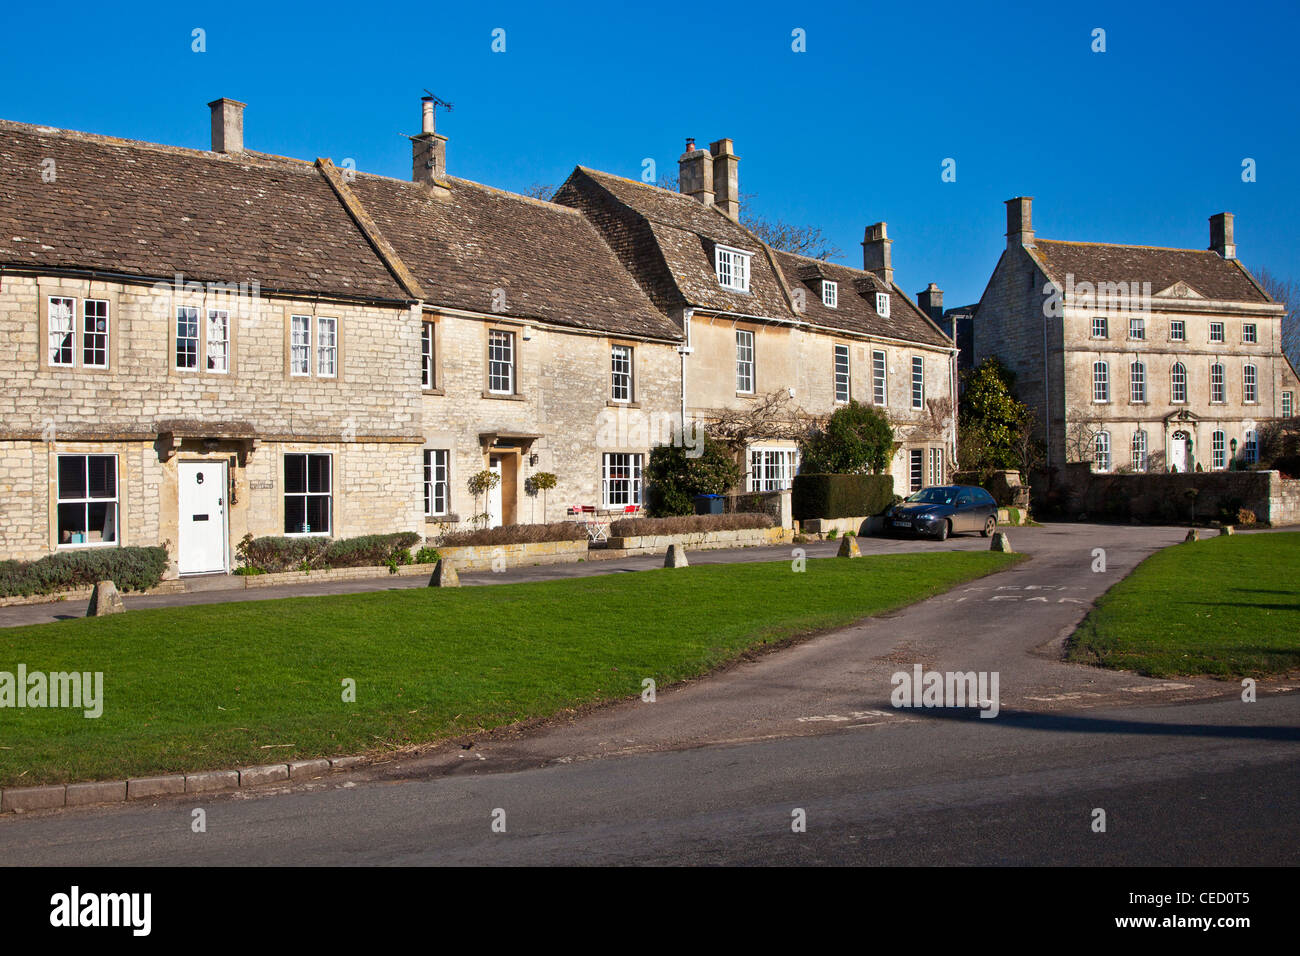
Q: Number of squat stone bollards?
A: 7